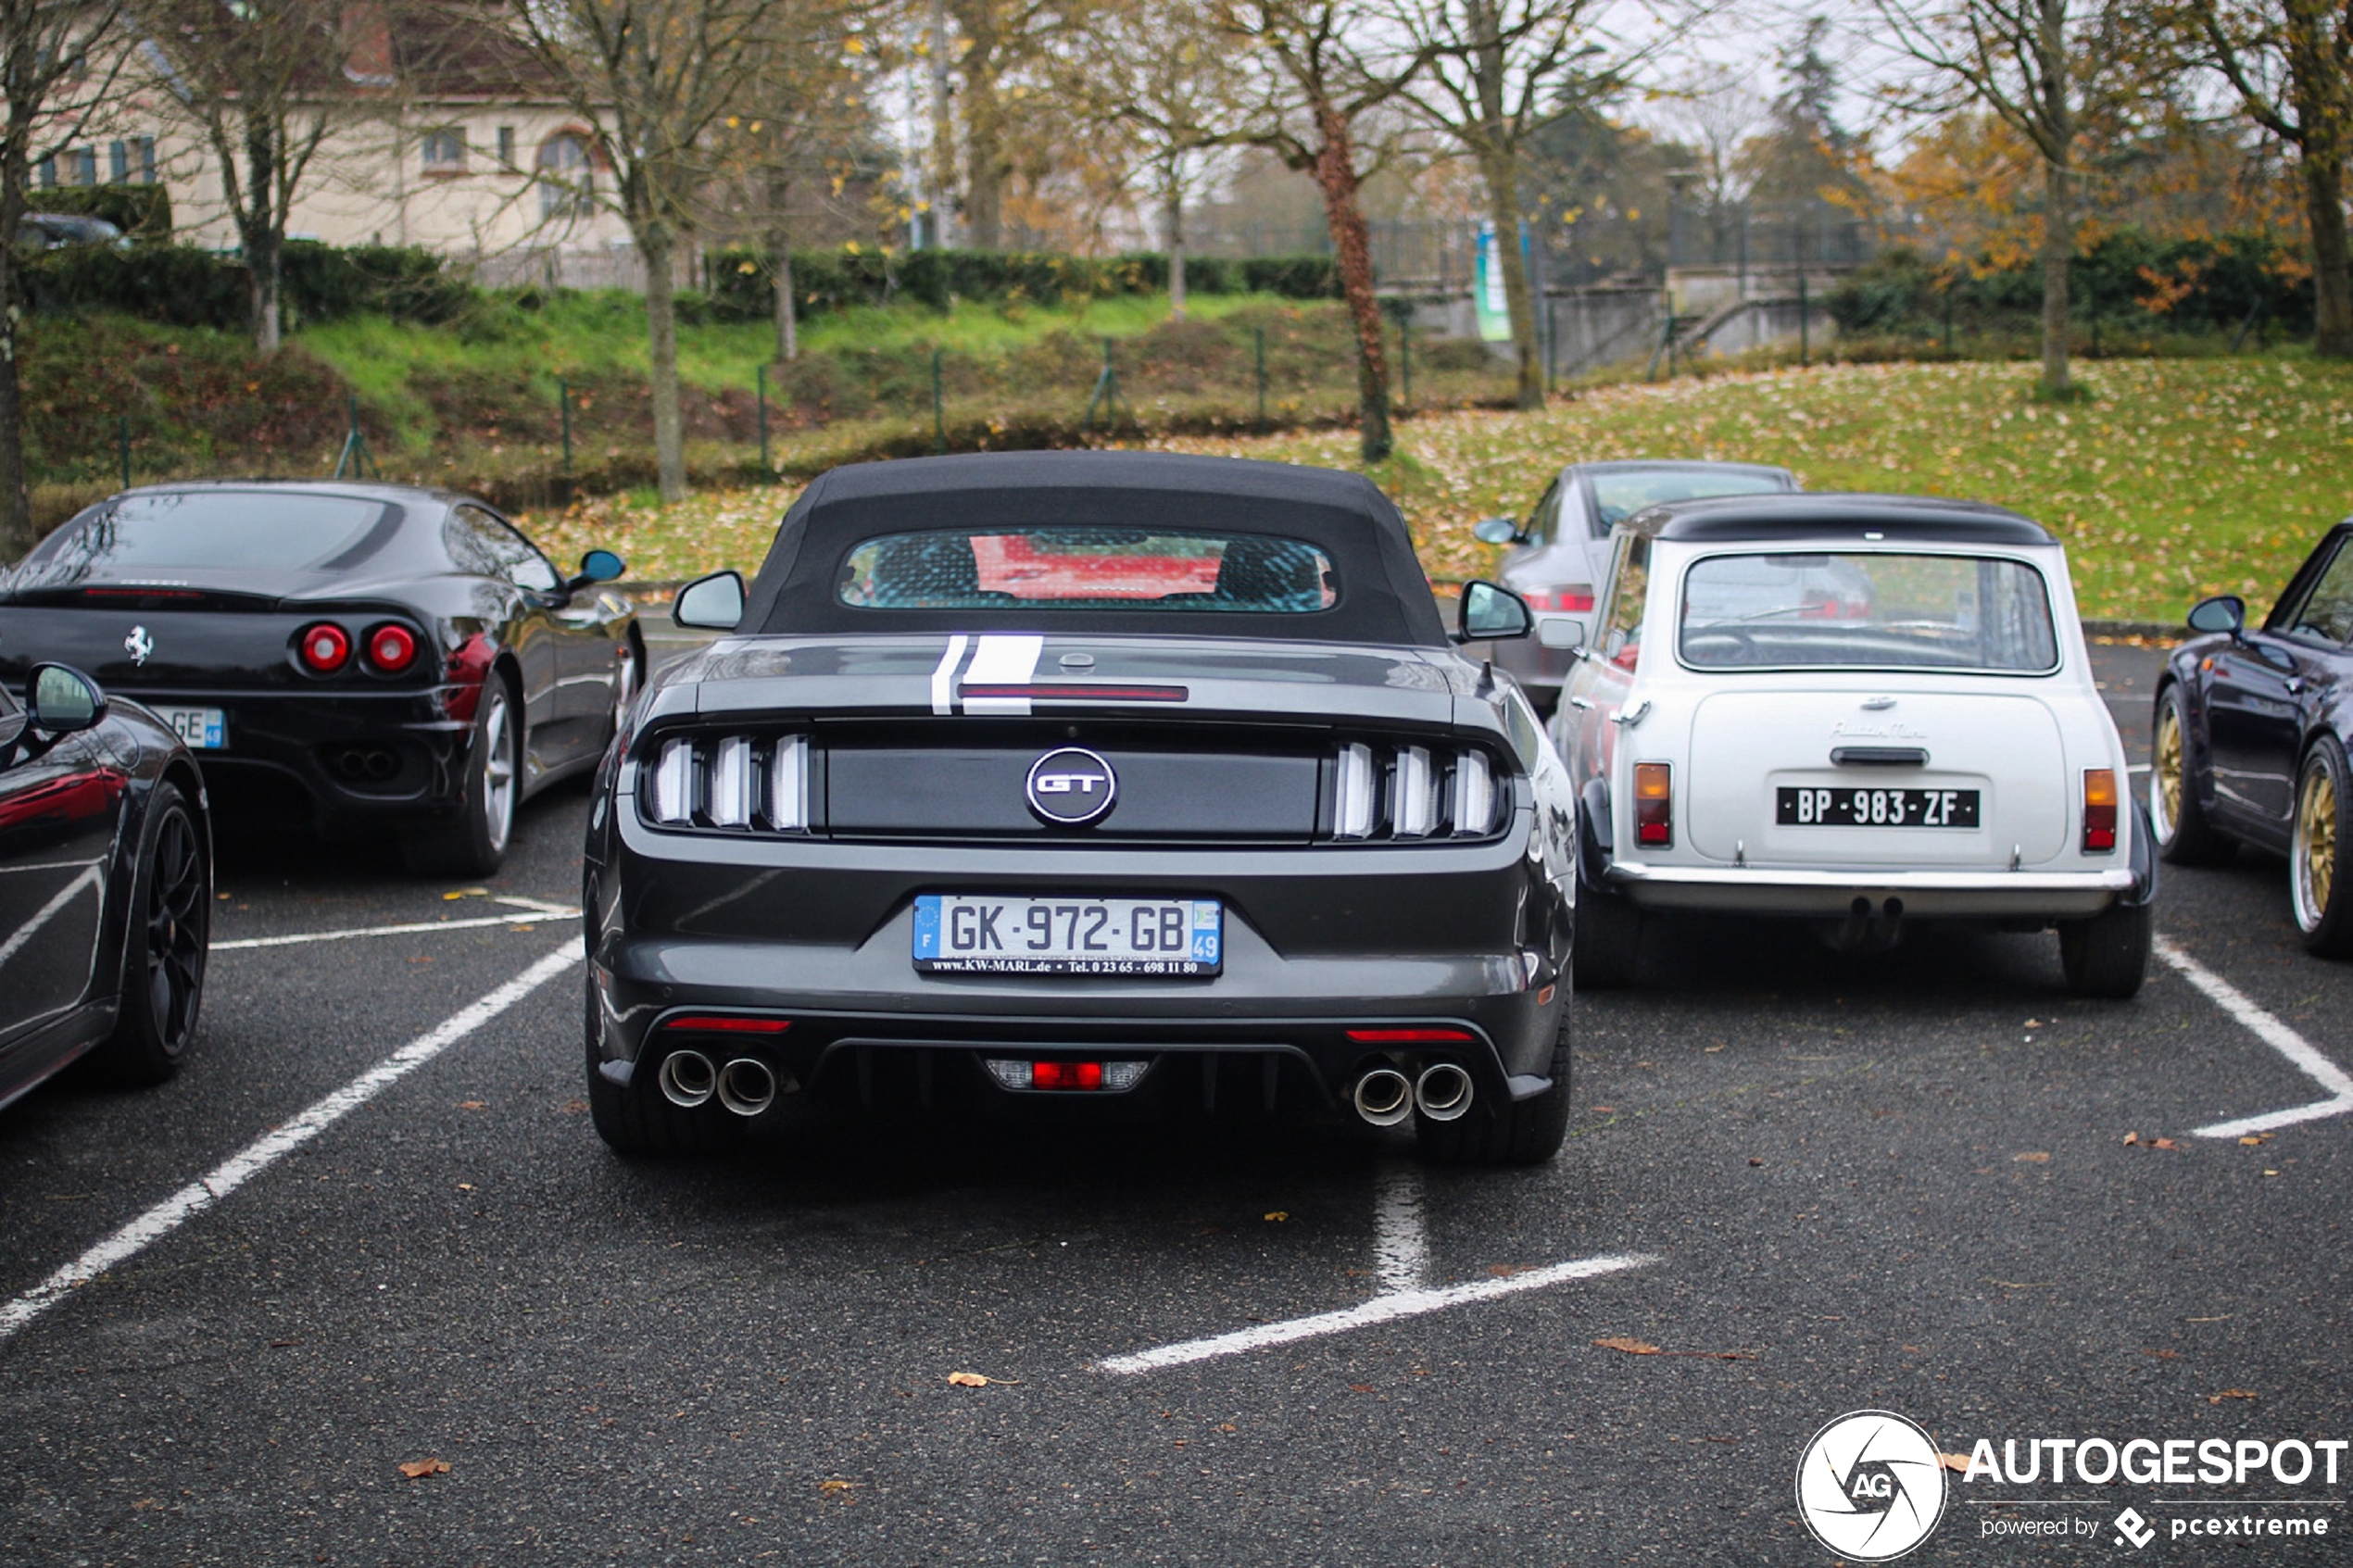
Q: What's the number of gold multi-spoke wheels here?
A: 2